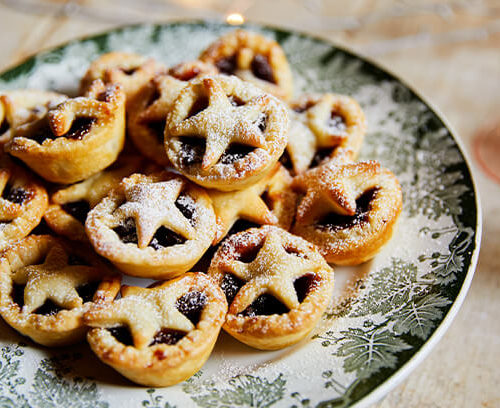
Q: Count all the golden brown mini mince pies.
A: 15